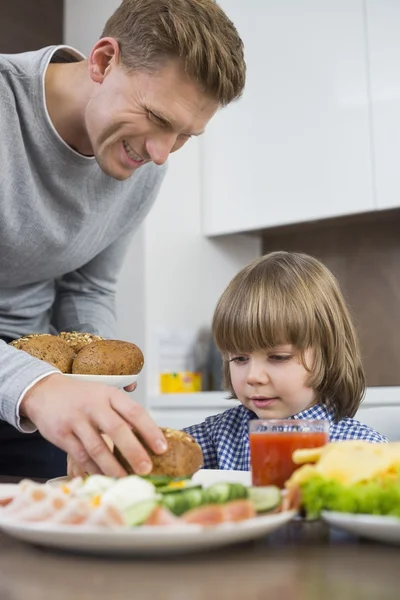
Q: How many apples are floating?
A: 0